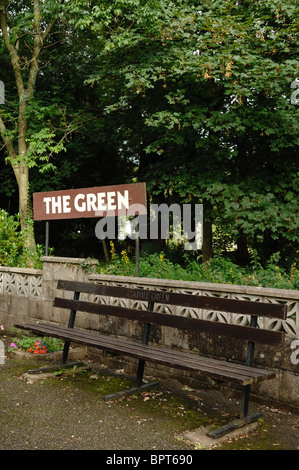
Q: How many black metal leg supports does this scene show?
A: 3